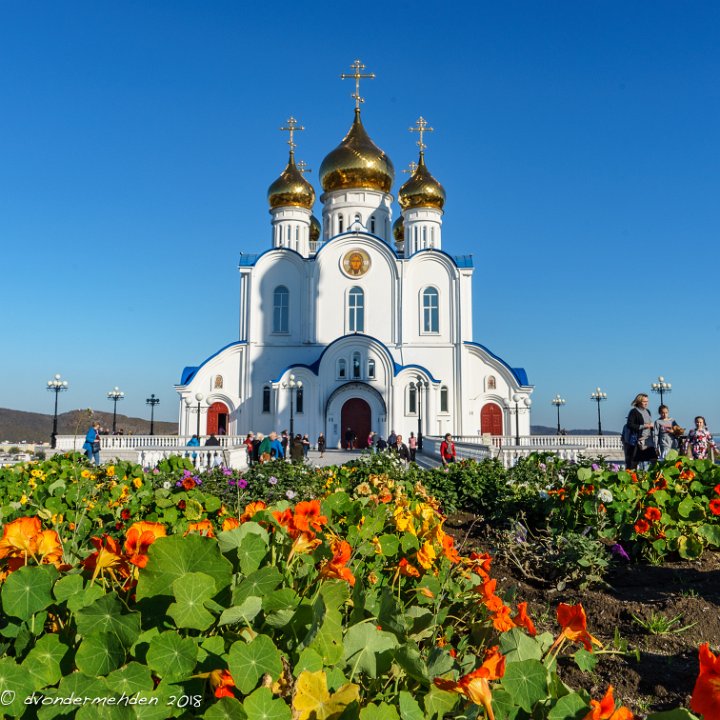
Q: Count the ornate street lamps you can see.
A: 10